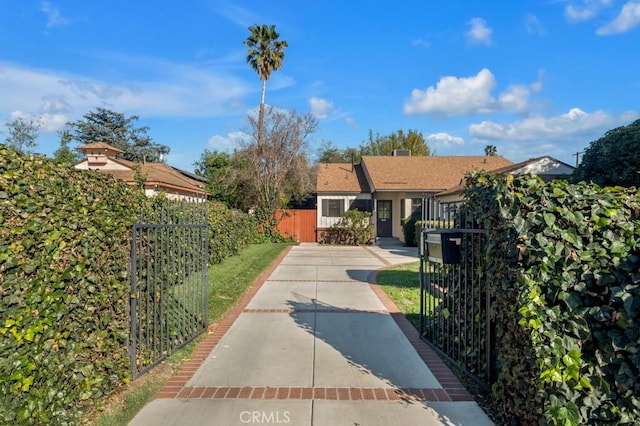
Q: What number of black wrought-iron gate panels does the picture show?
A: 2